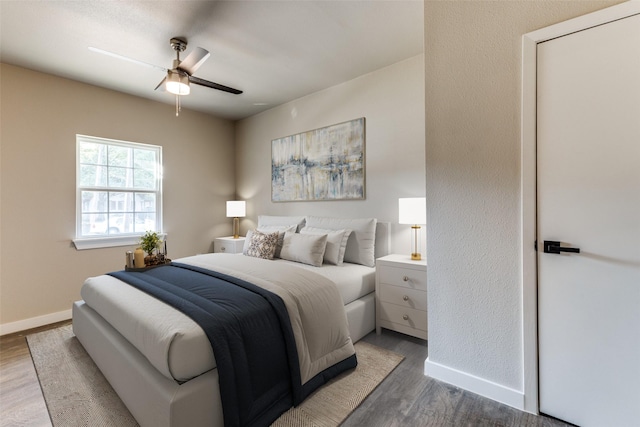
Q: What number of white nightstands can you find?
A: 2